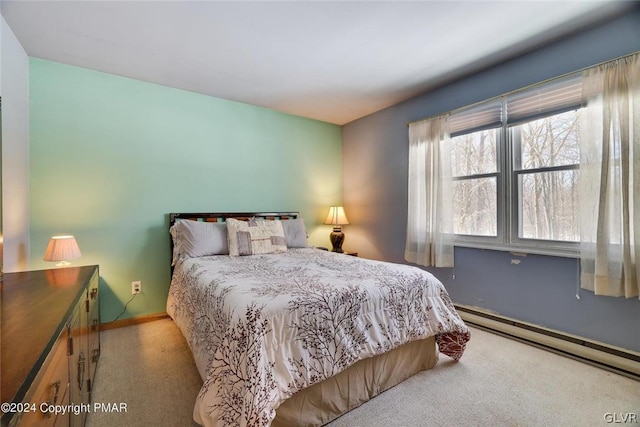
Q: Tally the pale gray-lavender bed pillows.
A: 2